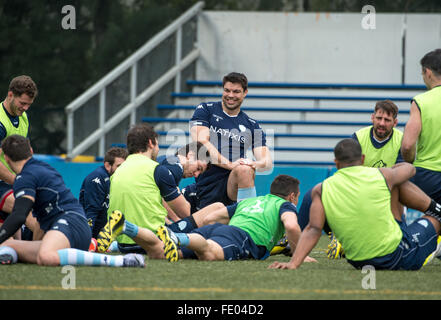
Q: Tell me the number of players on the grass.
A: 10